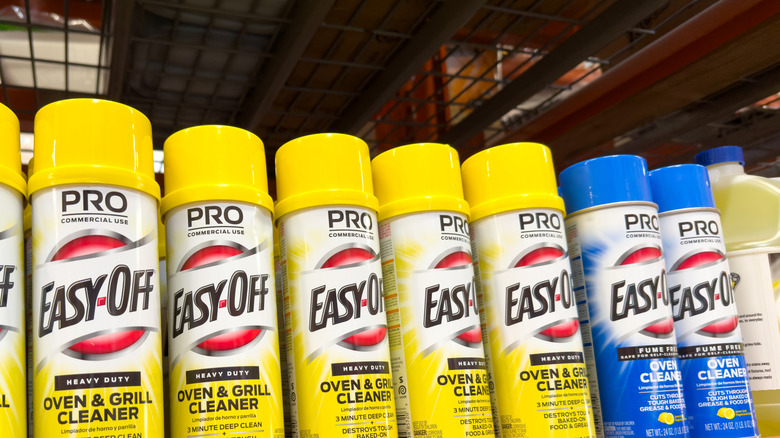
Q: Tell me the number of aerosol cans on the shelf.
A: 8